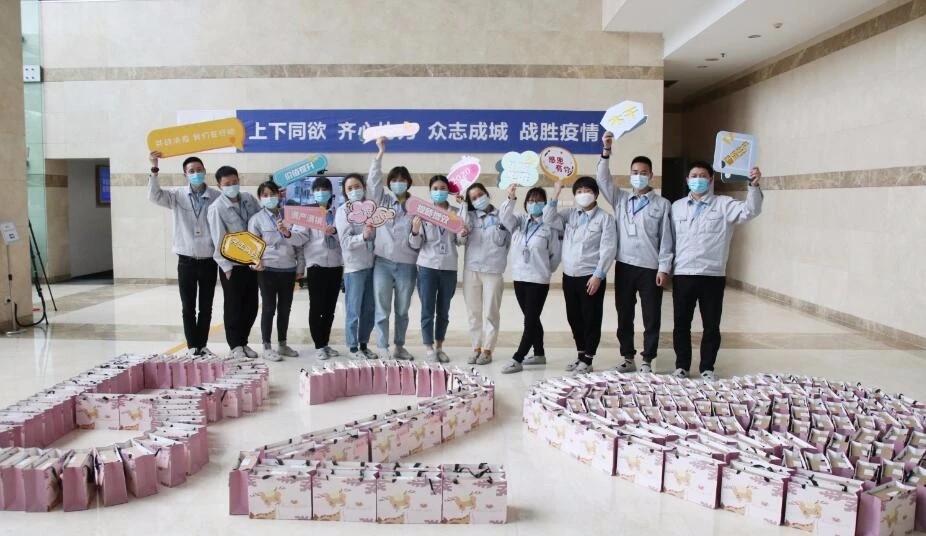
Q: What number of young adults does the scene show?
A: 12